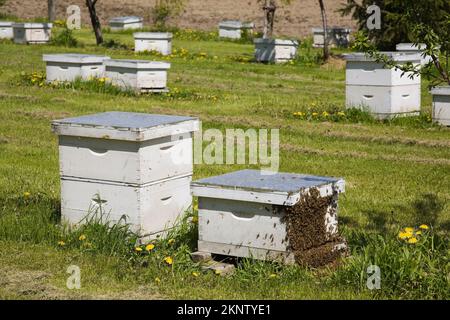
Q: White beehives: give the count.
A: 14